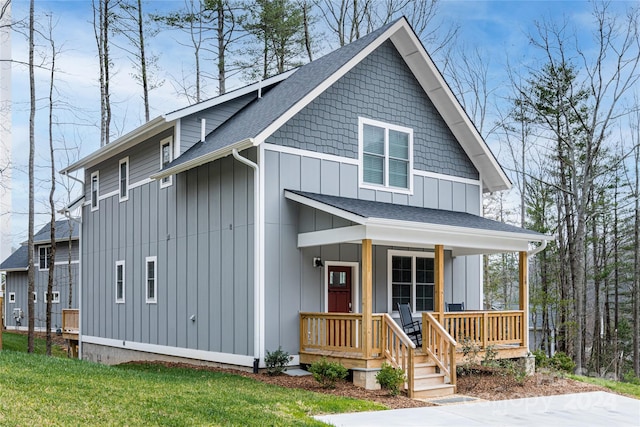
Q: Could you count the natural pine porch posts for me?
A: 3